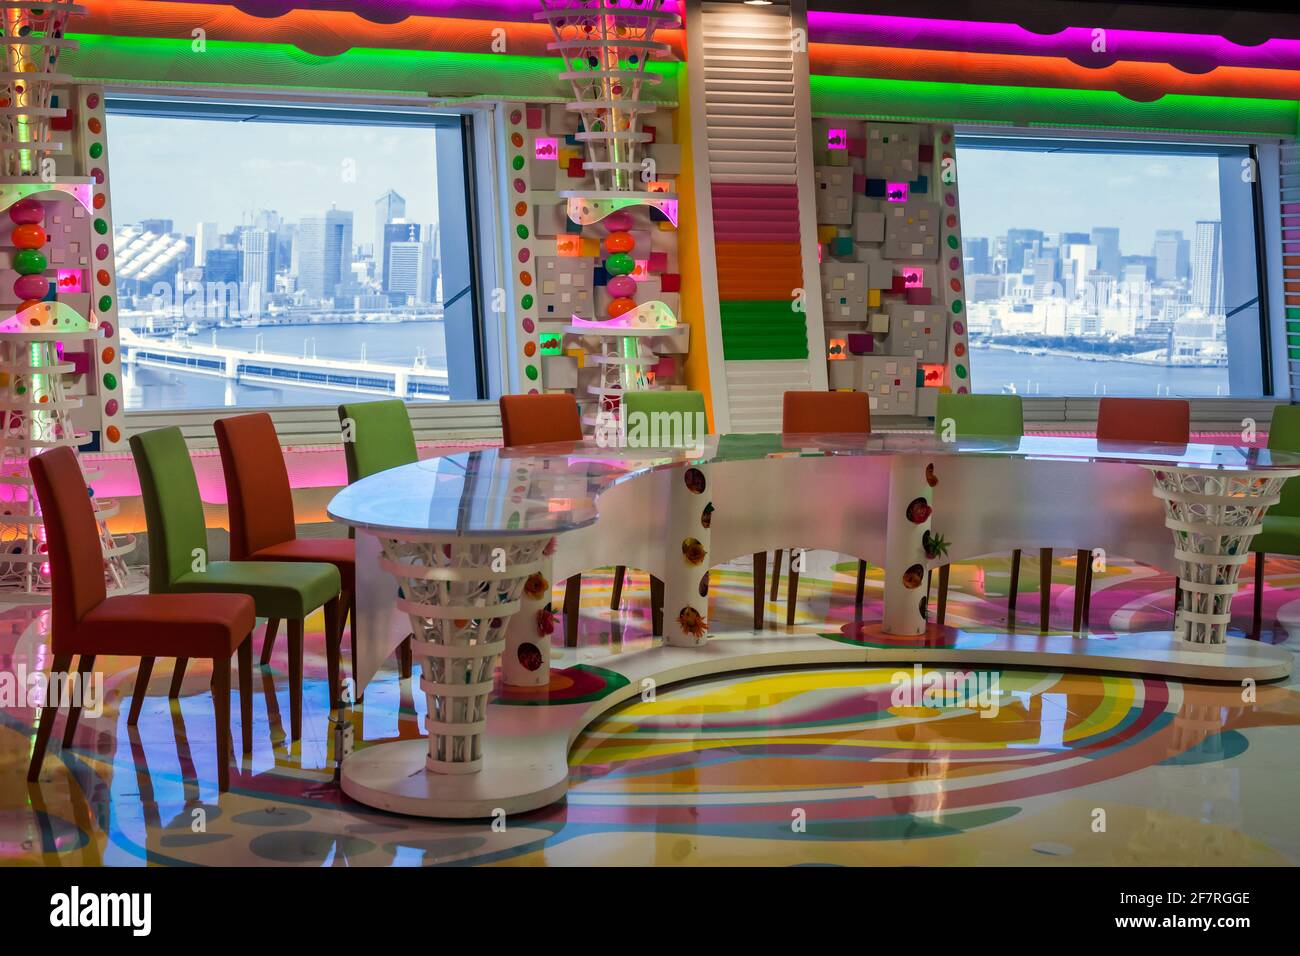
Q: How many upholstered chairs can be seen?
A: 10